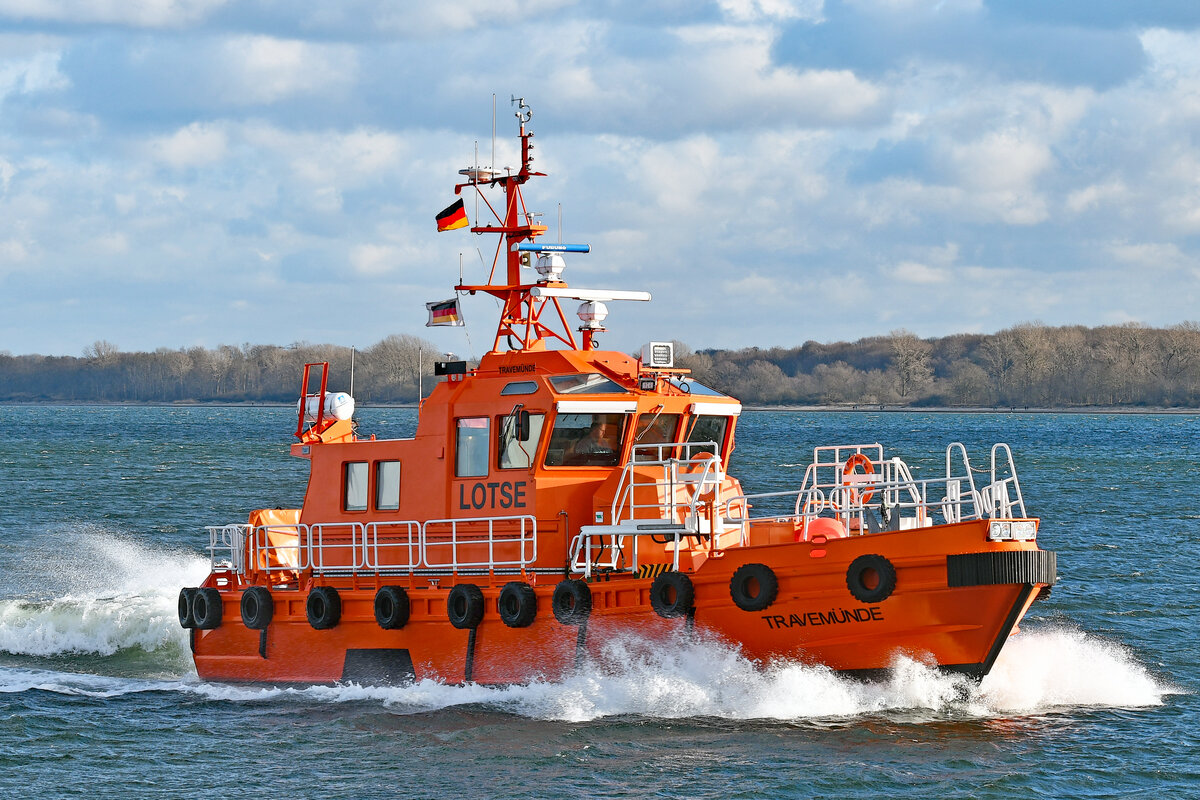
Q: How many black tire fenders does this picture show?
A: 11